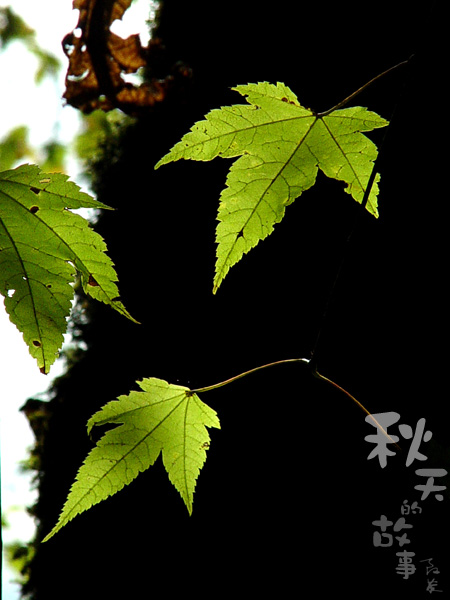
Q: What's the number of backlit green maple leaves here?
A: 3